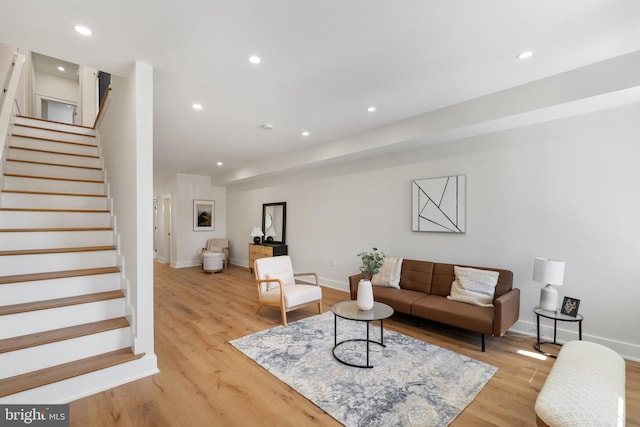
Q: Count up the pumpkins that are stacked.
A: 0